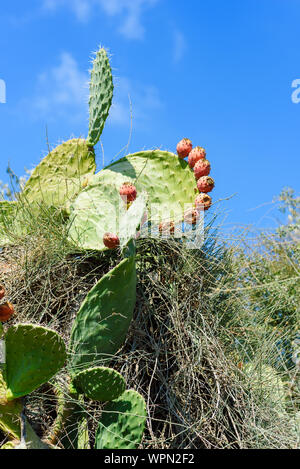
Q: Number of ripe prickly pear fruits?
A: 11